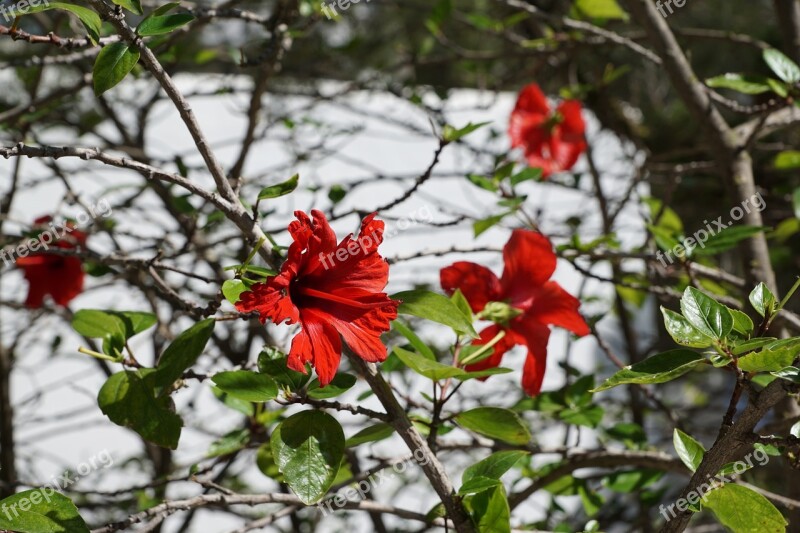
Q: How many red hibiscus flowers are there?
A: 4